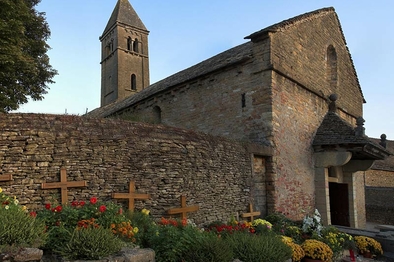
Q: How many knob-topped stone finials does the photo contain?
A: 3